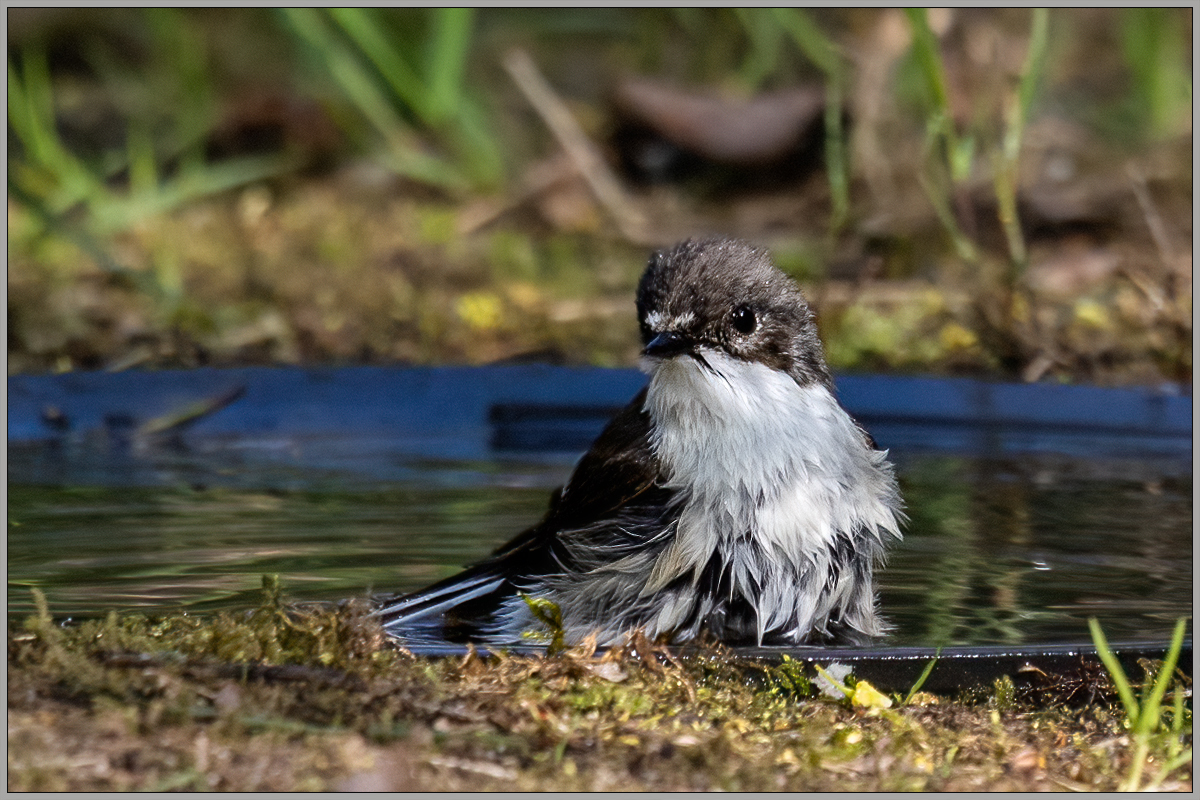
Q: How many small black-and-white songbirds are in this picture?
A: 1